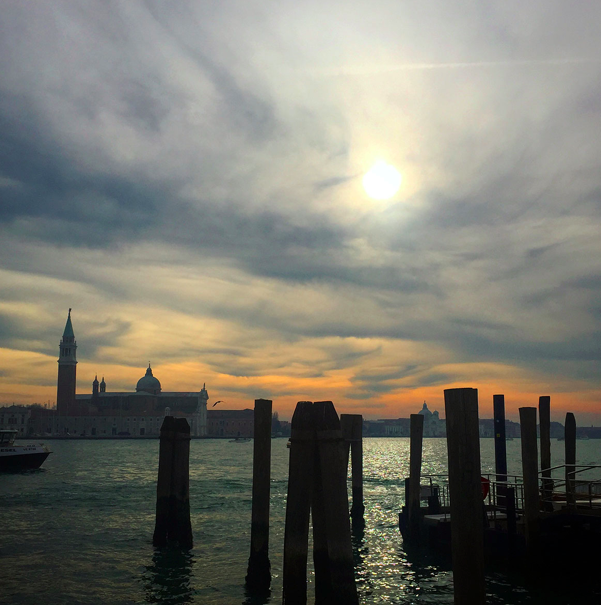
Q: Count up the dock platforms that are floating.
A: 1